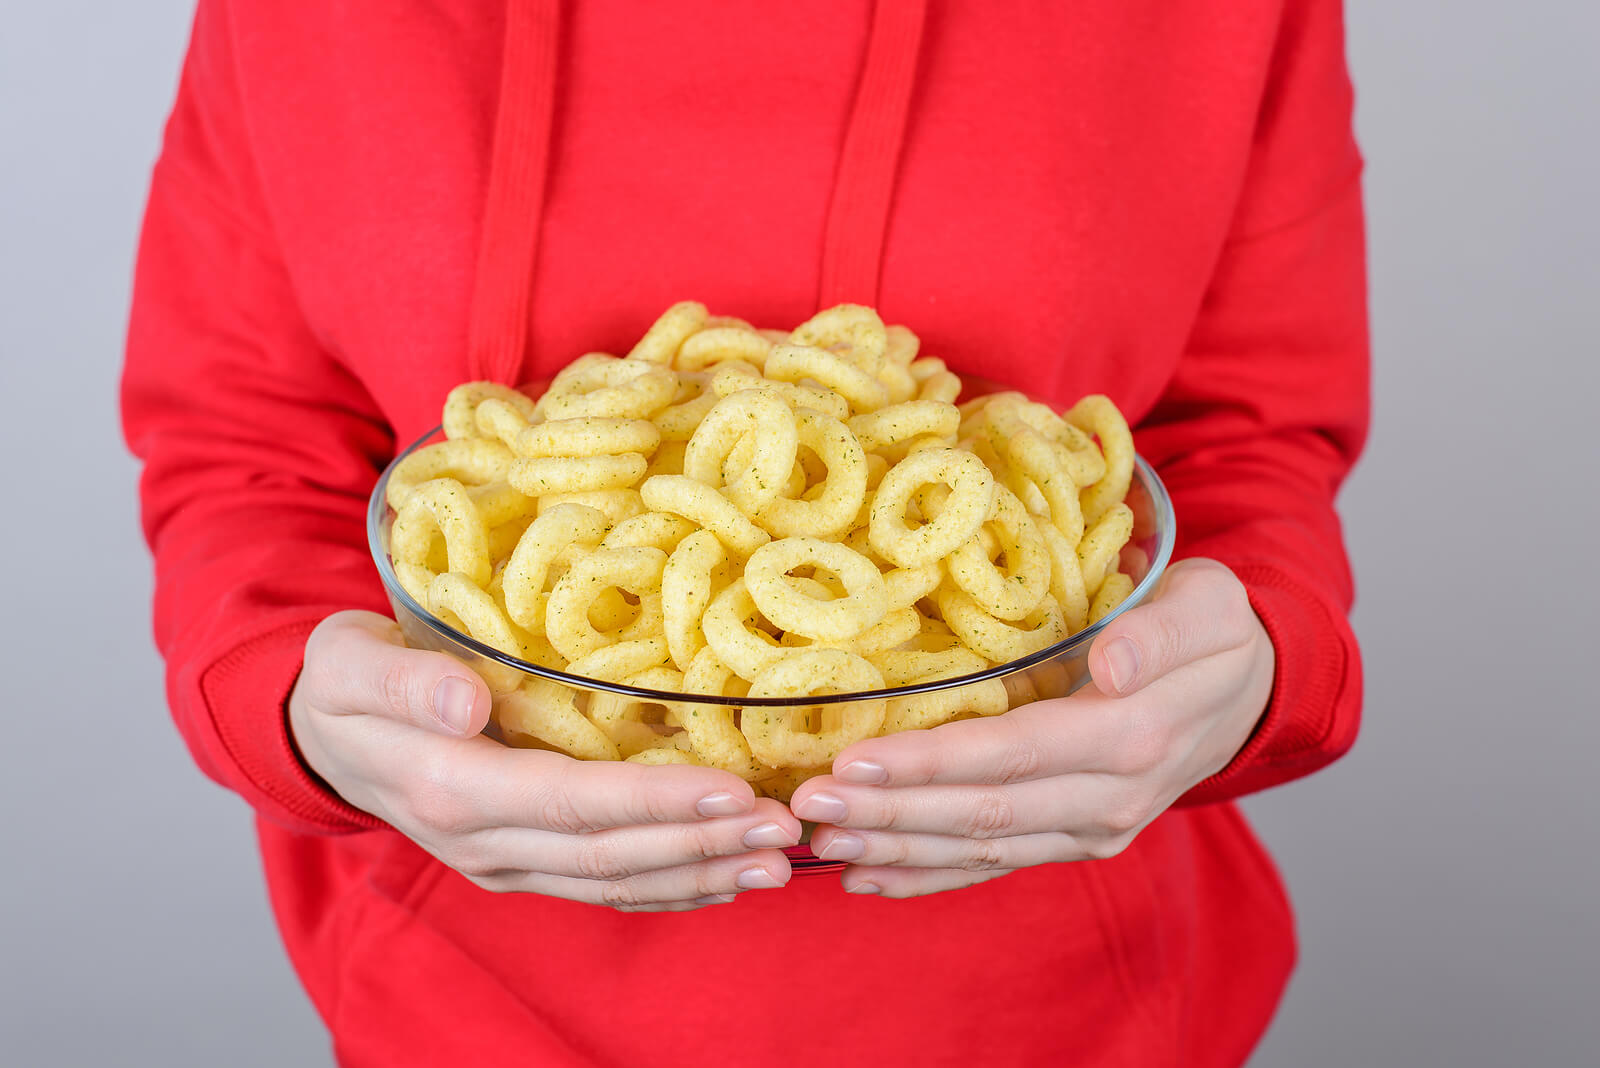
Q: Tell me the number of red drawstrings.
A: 2